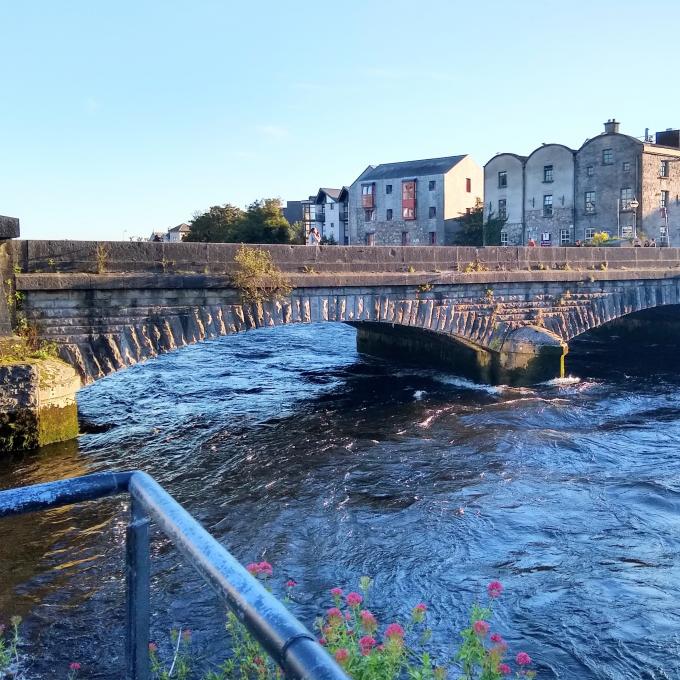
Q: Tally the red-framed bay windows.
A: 2